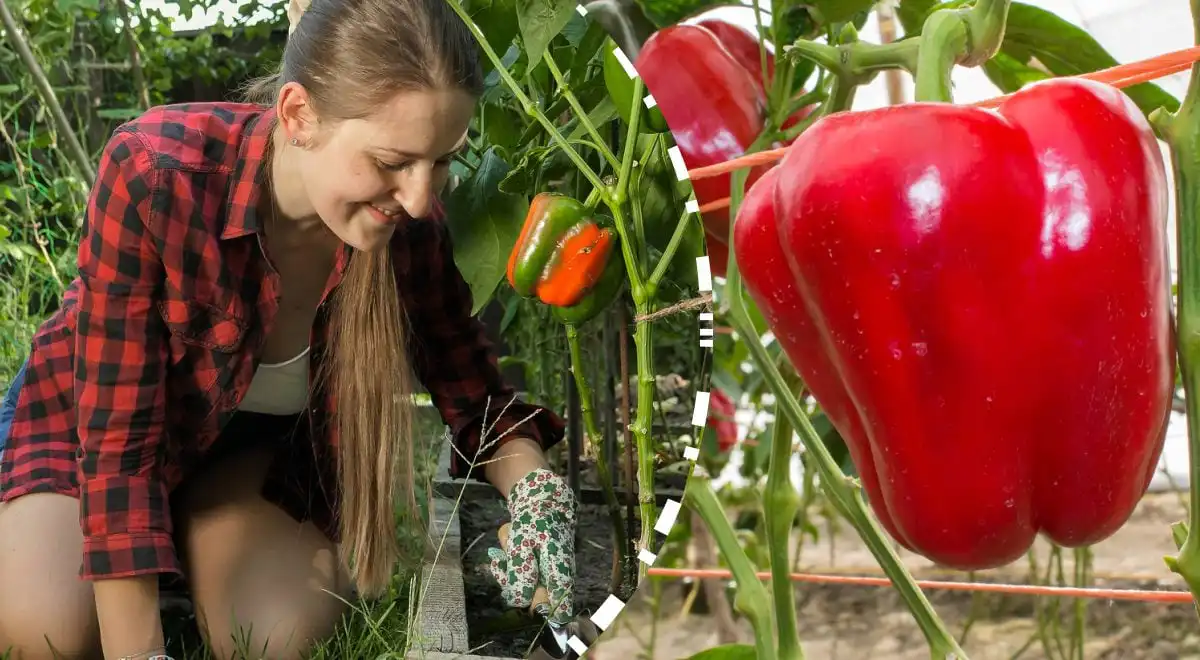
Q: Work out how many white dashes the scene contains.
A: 15